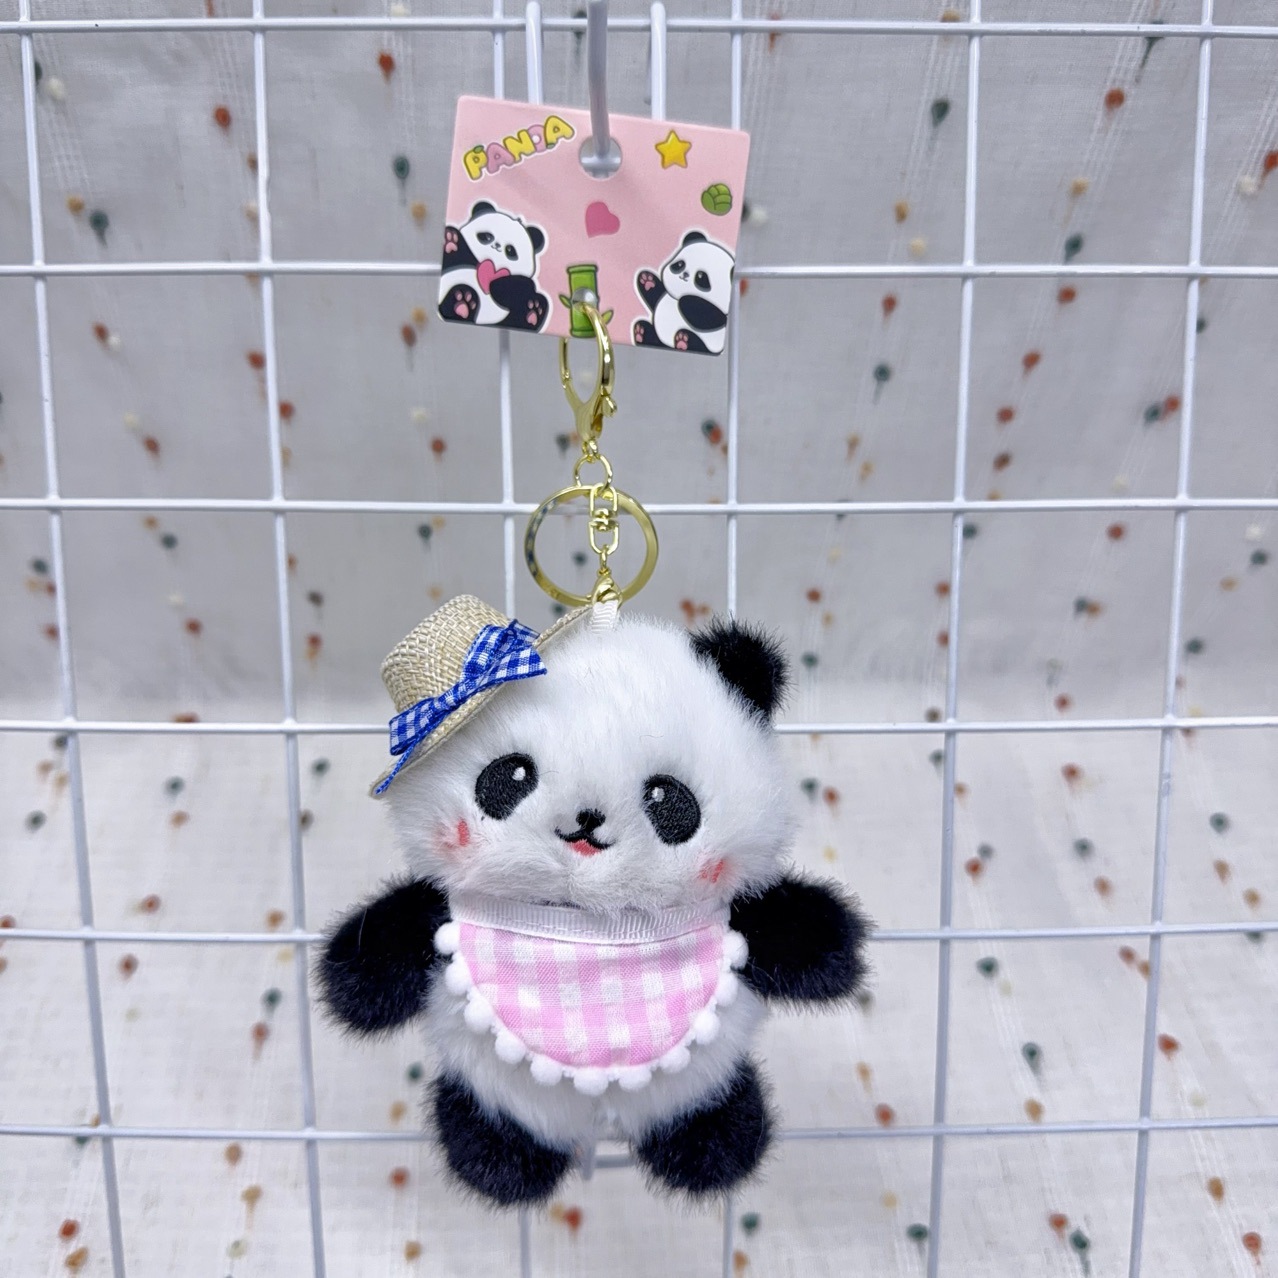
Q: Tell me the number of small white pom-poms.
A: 11